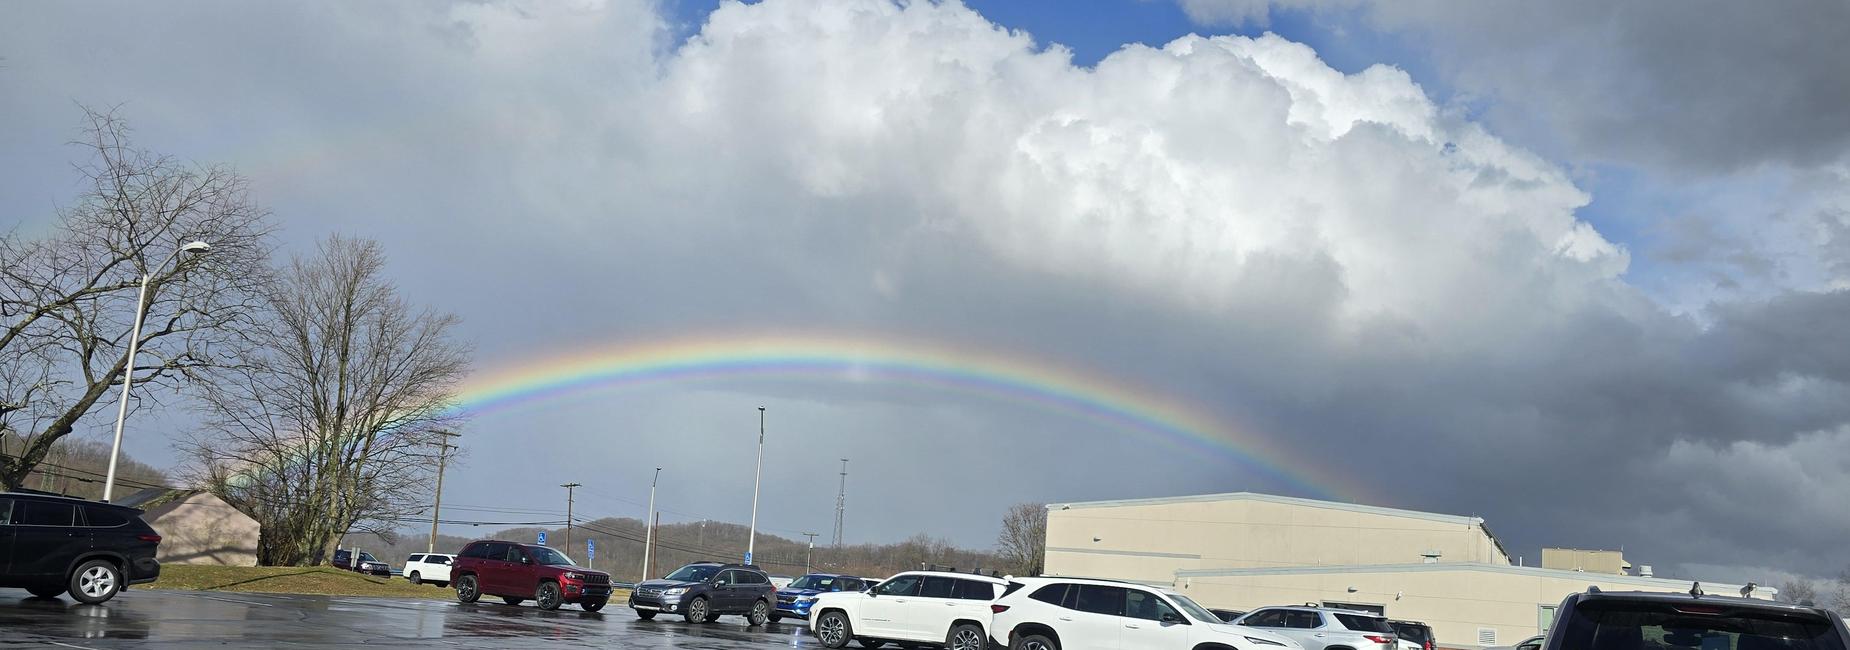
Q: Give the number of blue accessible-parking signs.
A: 3